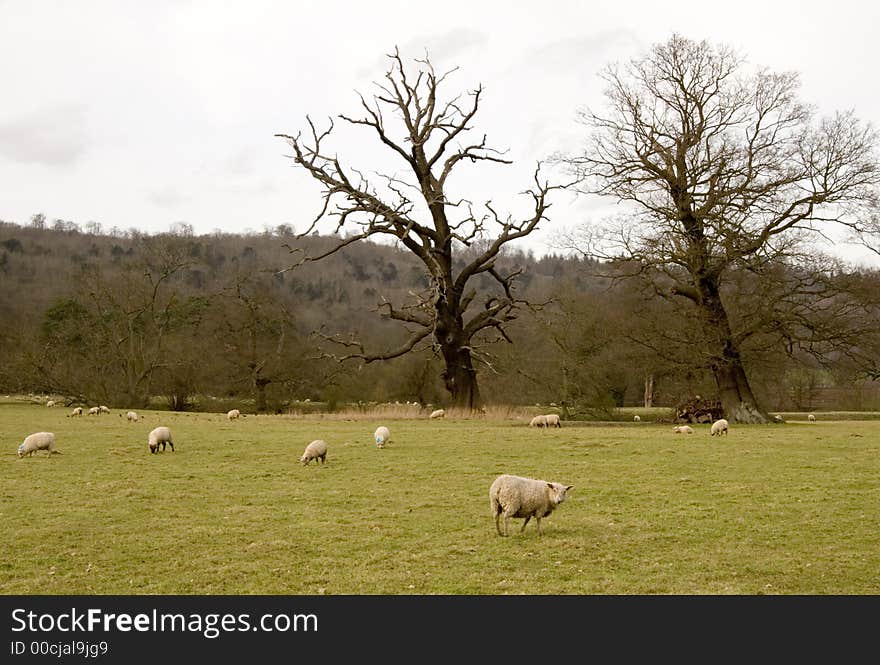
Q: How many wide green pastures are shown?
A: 1